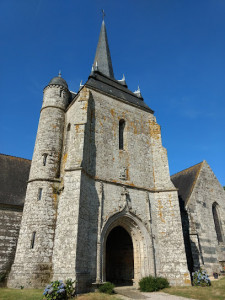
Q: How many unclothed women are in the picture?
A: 0